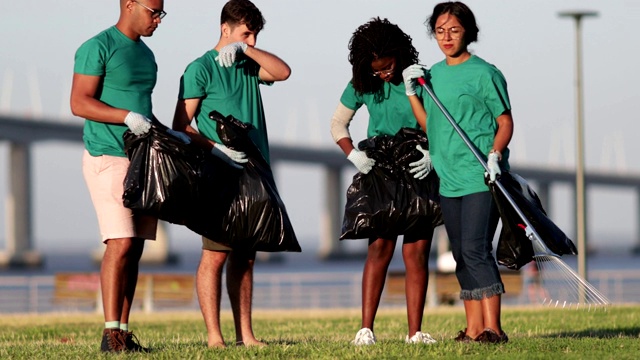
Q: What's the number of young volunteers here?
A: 4